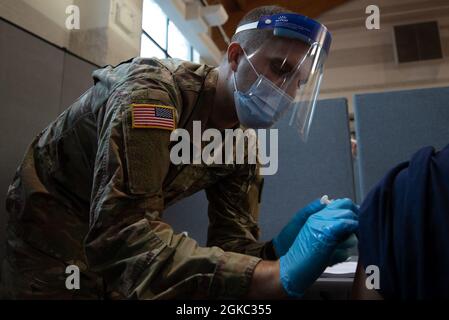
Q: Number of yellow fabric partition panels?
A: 0